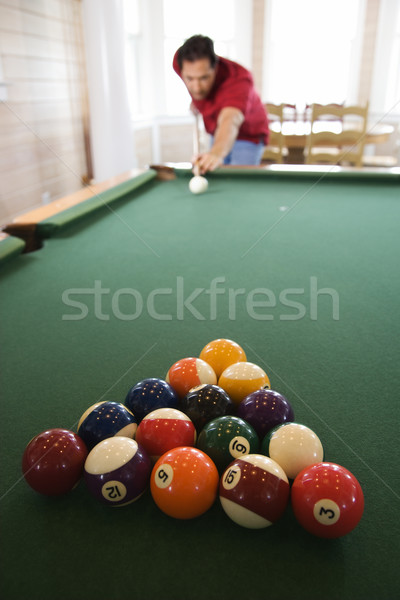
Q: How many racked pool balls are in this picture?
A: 15